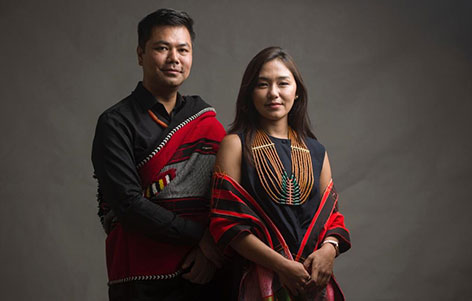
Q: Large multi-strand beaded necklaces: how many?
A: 1